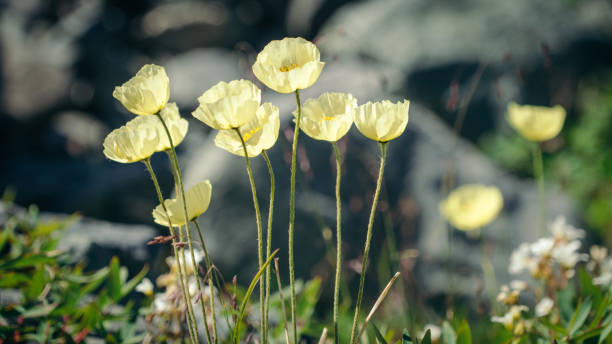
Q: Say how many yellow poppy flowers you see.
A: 11